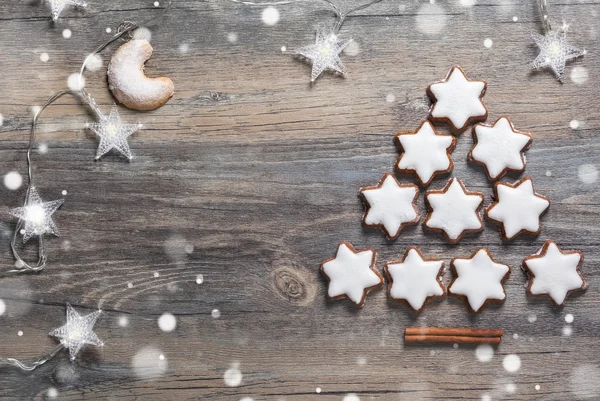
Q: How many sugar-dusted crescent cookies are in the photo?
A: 1